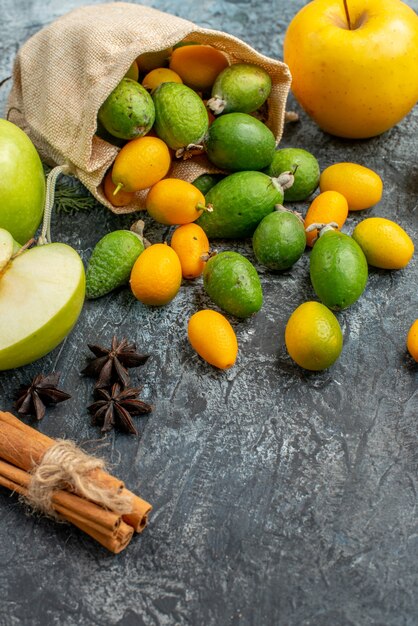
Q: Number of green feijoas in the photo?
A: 11